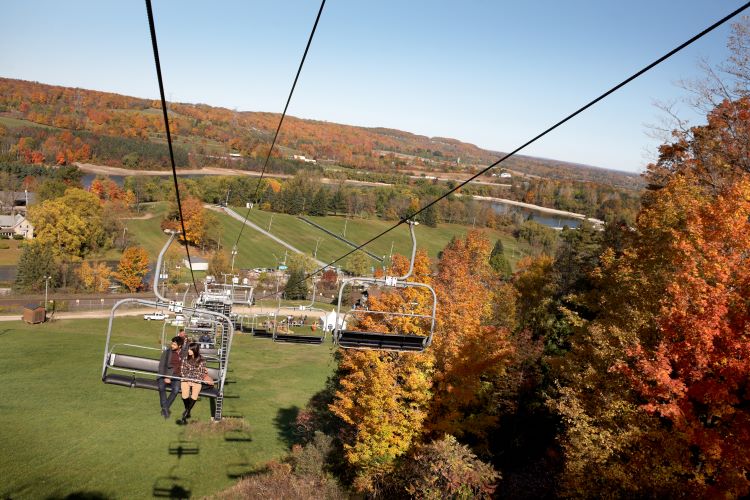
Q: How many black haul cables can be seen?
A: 3